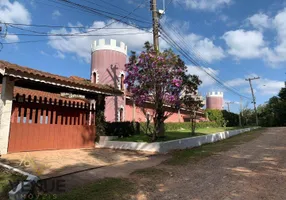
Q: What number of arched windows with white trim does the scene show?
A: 3